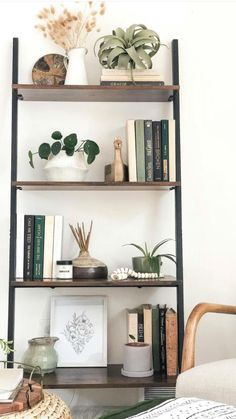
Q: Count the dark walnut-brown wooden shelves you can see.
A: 4